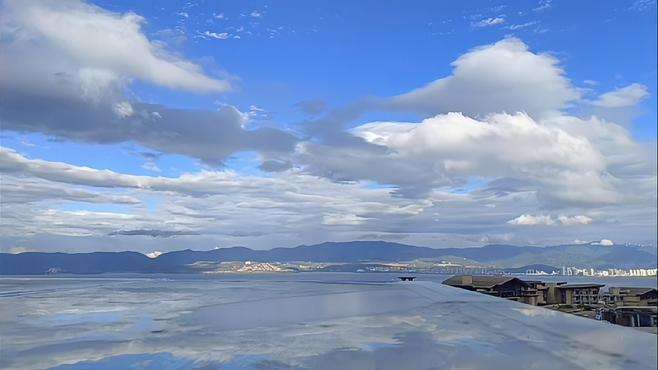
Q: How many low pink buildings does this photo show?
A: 0